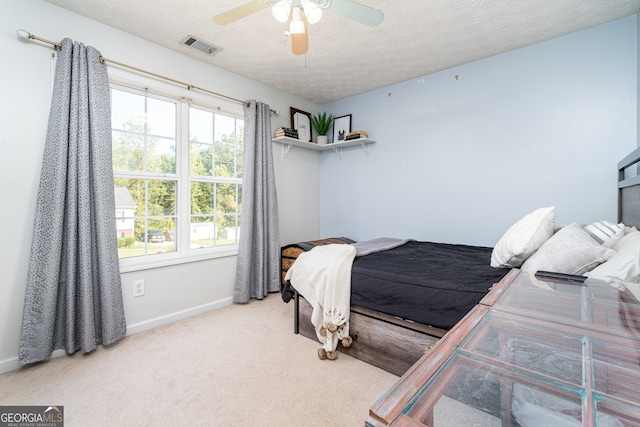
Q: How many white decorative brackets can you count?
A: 3